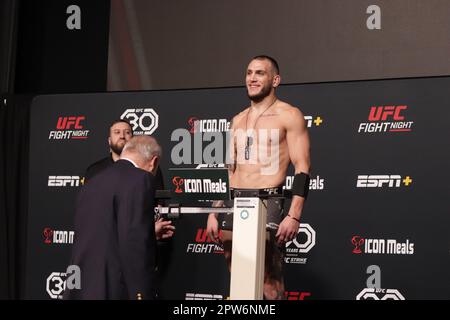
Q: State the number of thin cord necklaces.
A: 1